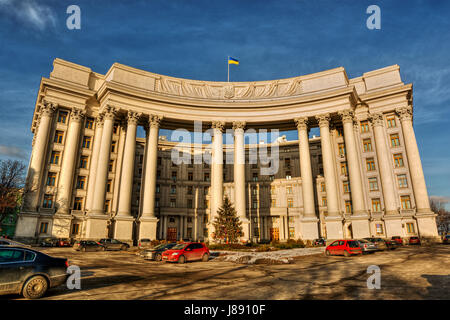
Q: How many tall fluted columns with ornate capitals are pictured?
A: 12